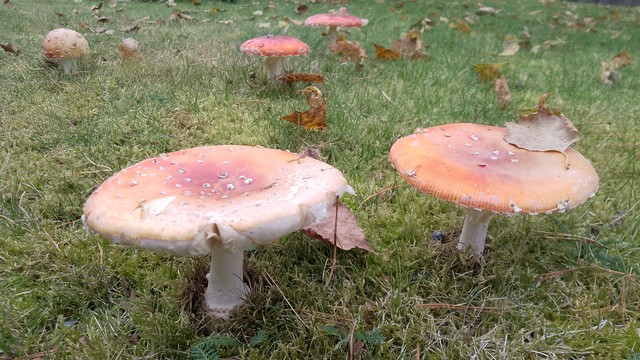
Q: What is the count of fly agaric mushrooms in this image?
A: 6